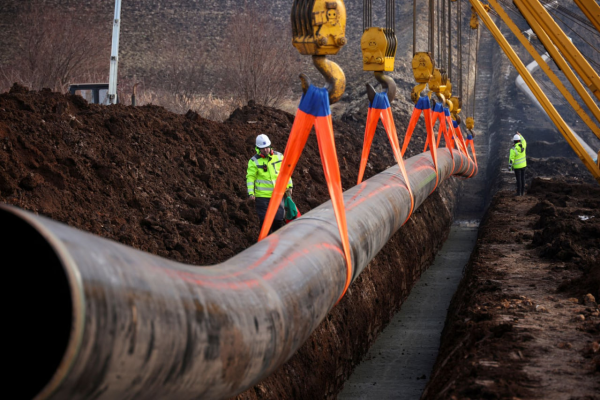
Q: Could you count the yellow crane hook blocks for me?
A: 7